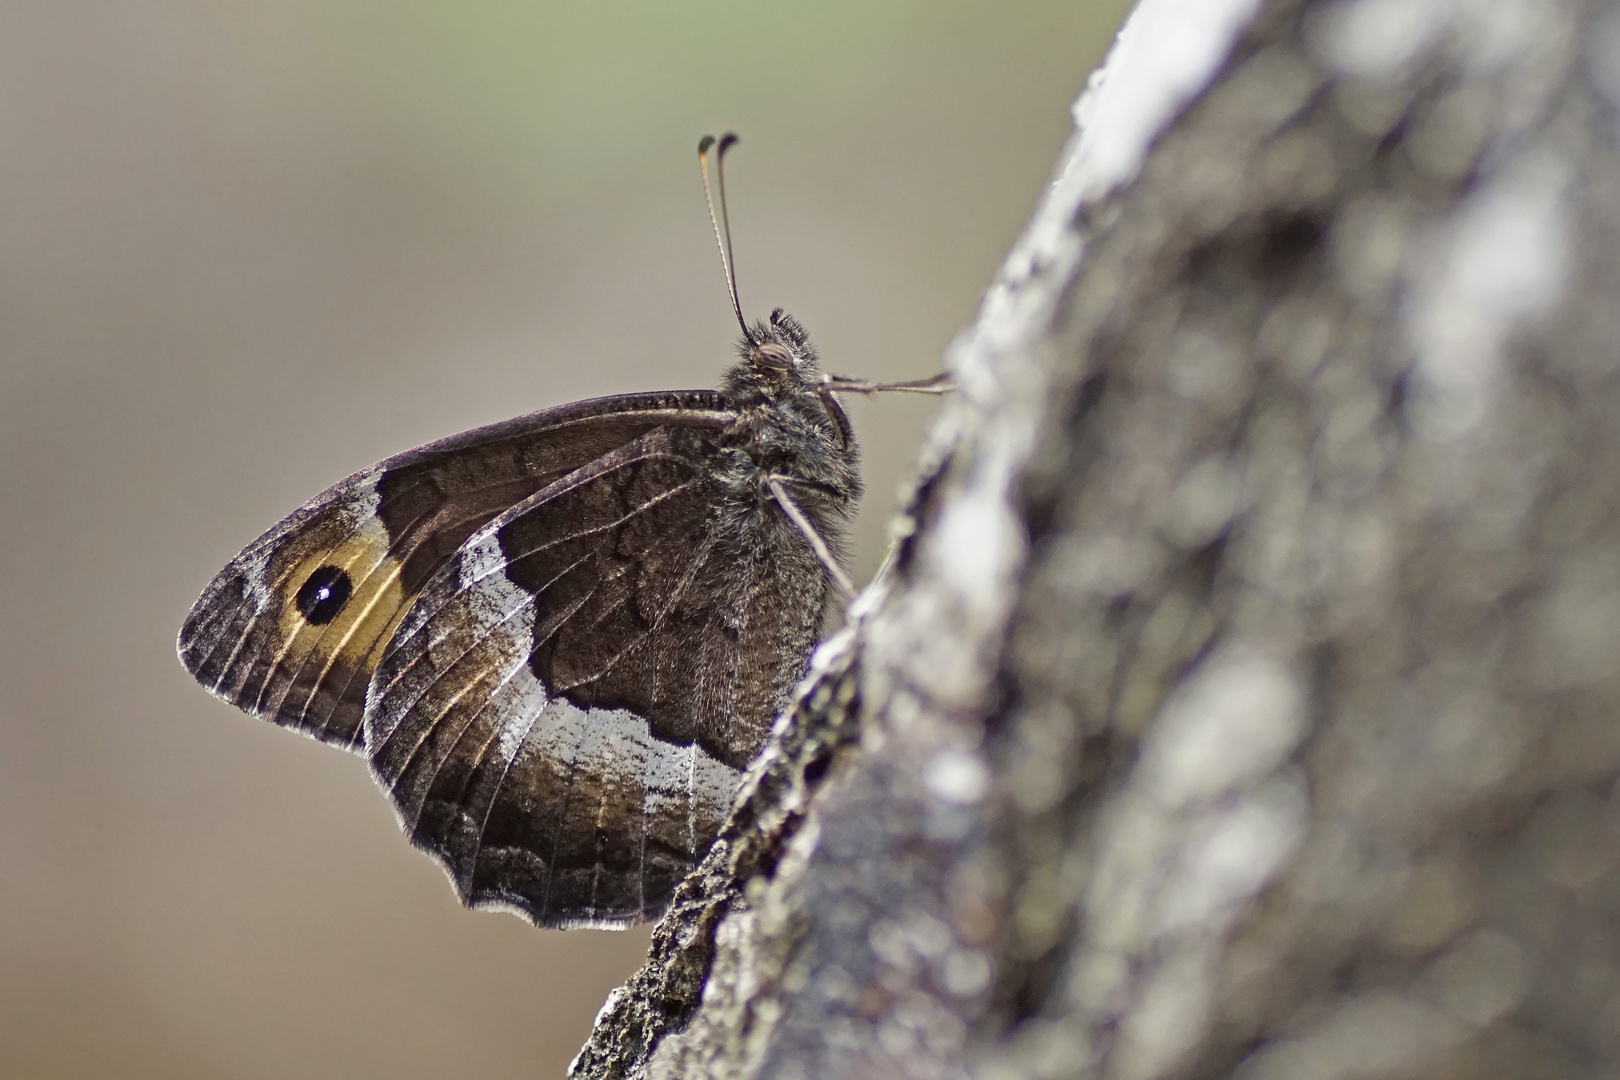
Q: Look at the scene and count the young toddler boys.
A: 0